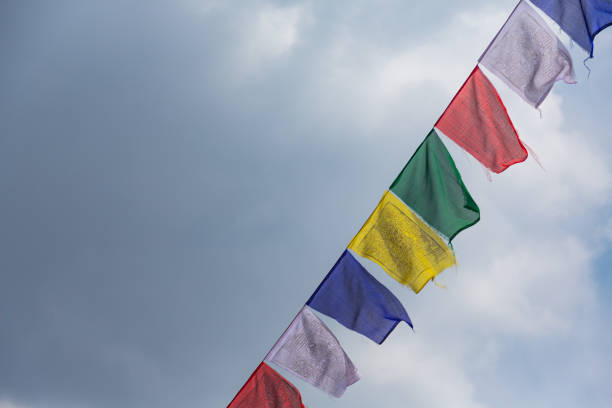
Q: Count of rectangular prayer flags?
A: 8